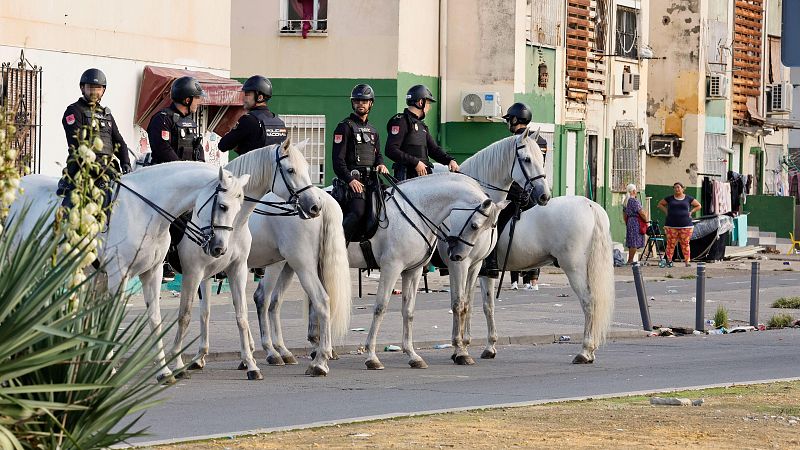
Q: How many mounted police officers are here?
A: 6